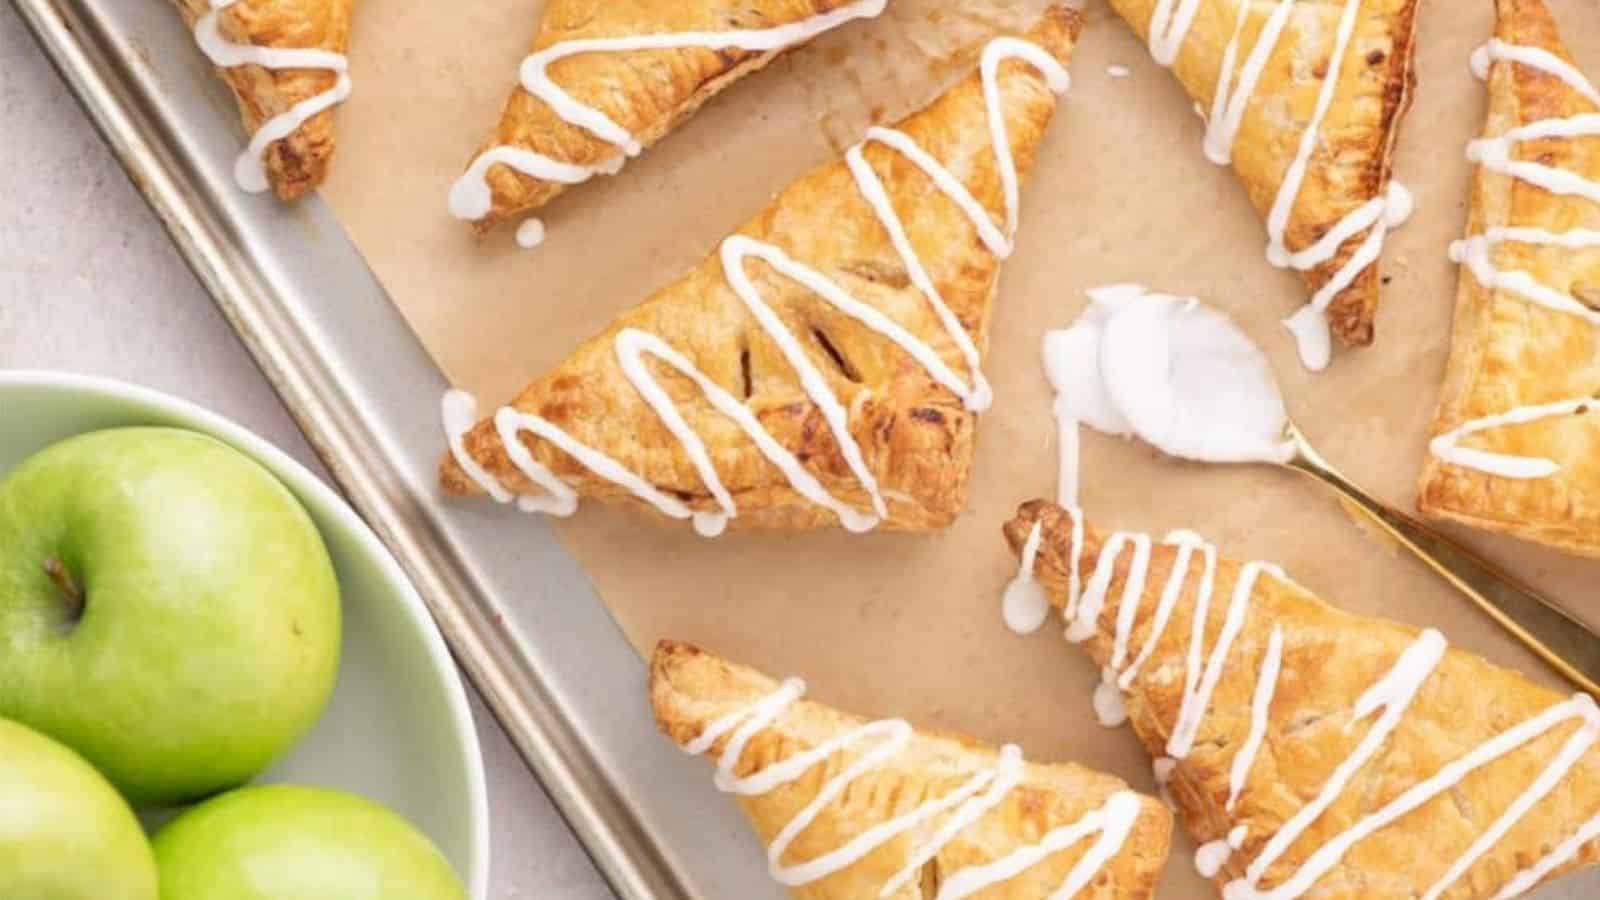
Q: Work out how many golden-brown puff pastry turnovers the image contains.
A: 7